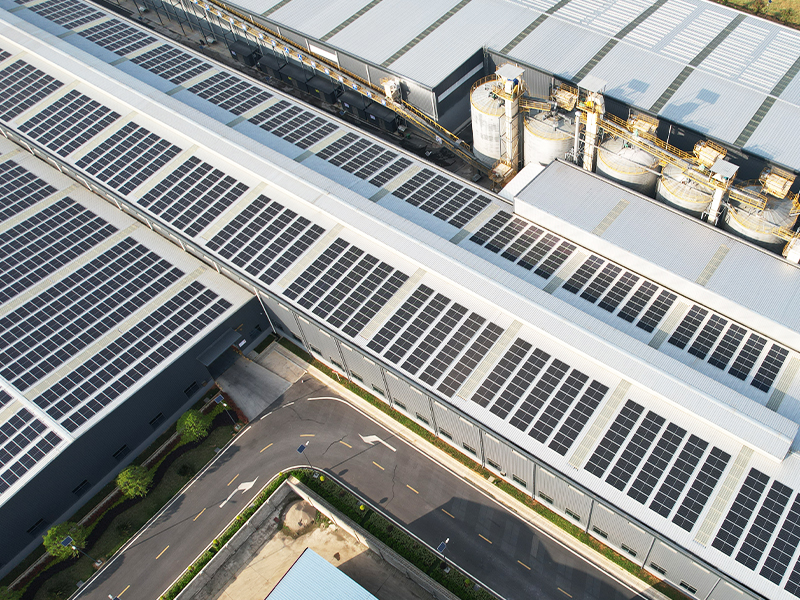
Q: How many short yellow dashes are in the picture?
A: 13